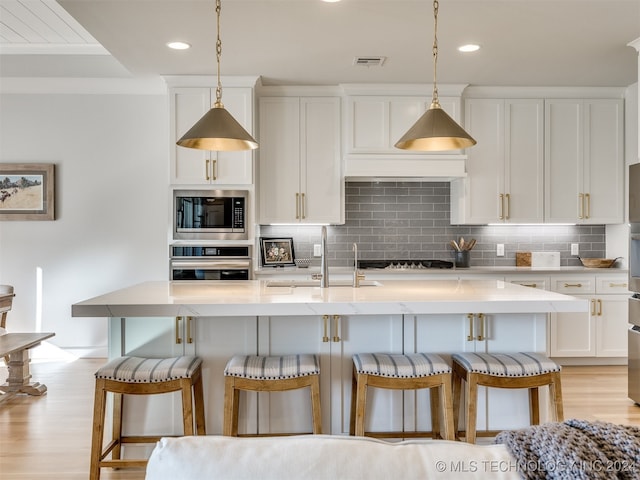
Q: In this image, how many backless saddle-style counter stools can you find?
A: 4